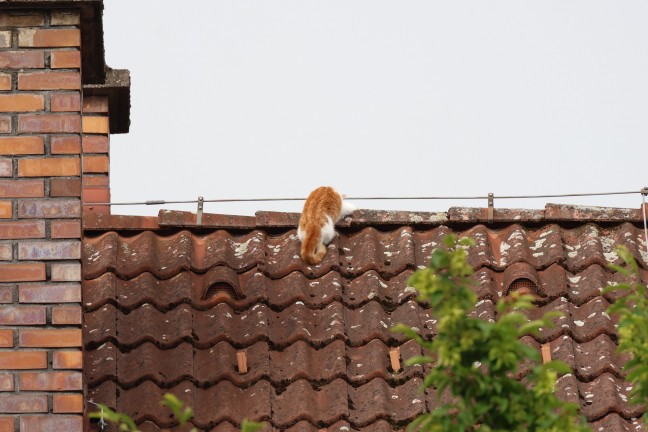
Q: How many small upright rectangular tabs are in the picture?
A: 3